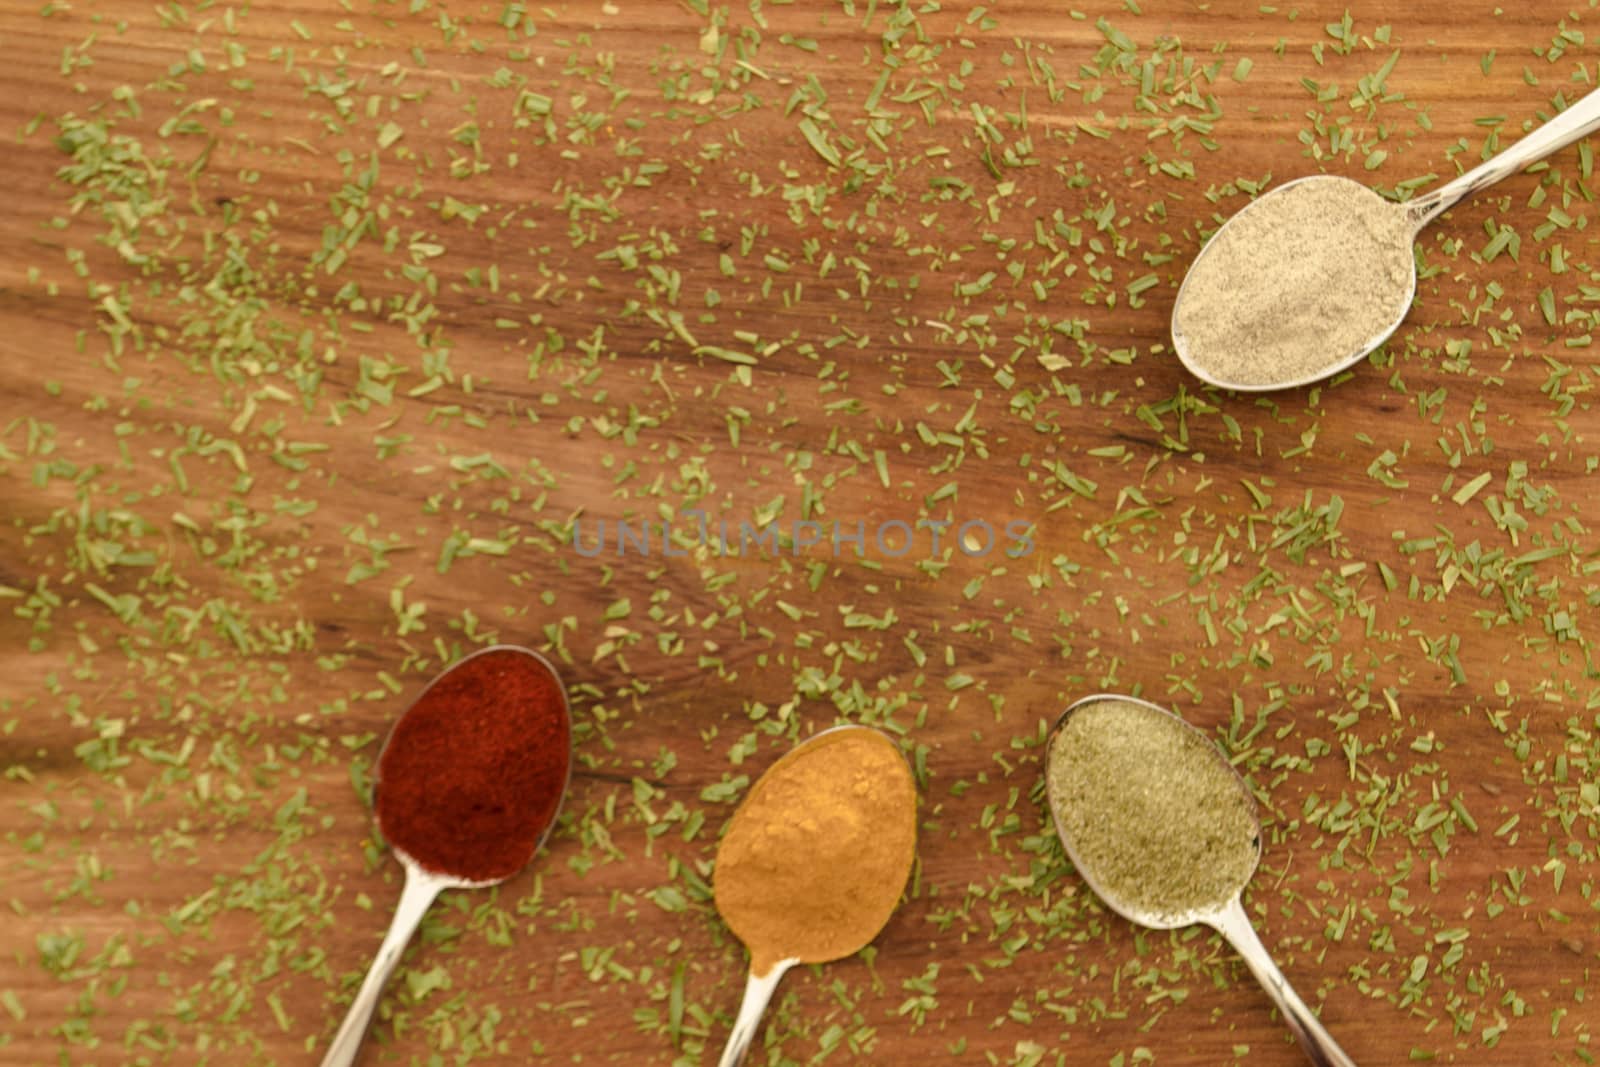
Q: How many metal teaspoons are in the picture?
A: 4